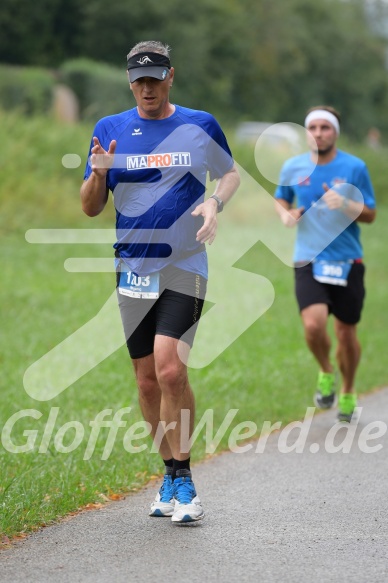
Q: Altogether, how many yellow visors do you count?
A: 0